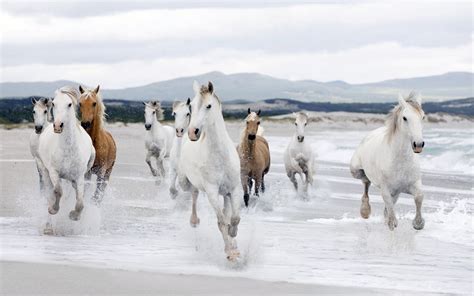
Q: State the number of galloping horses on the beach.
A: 9